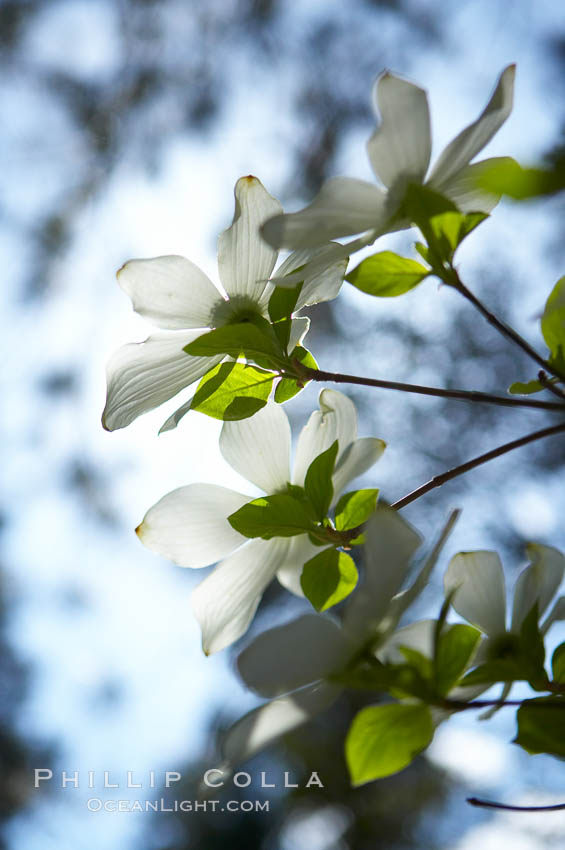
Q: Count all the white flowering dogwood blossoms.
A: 5